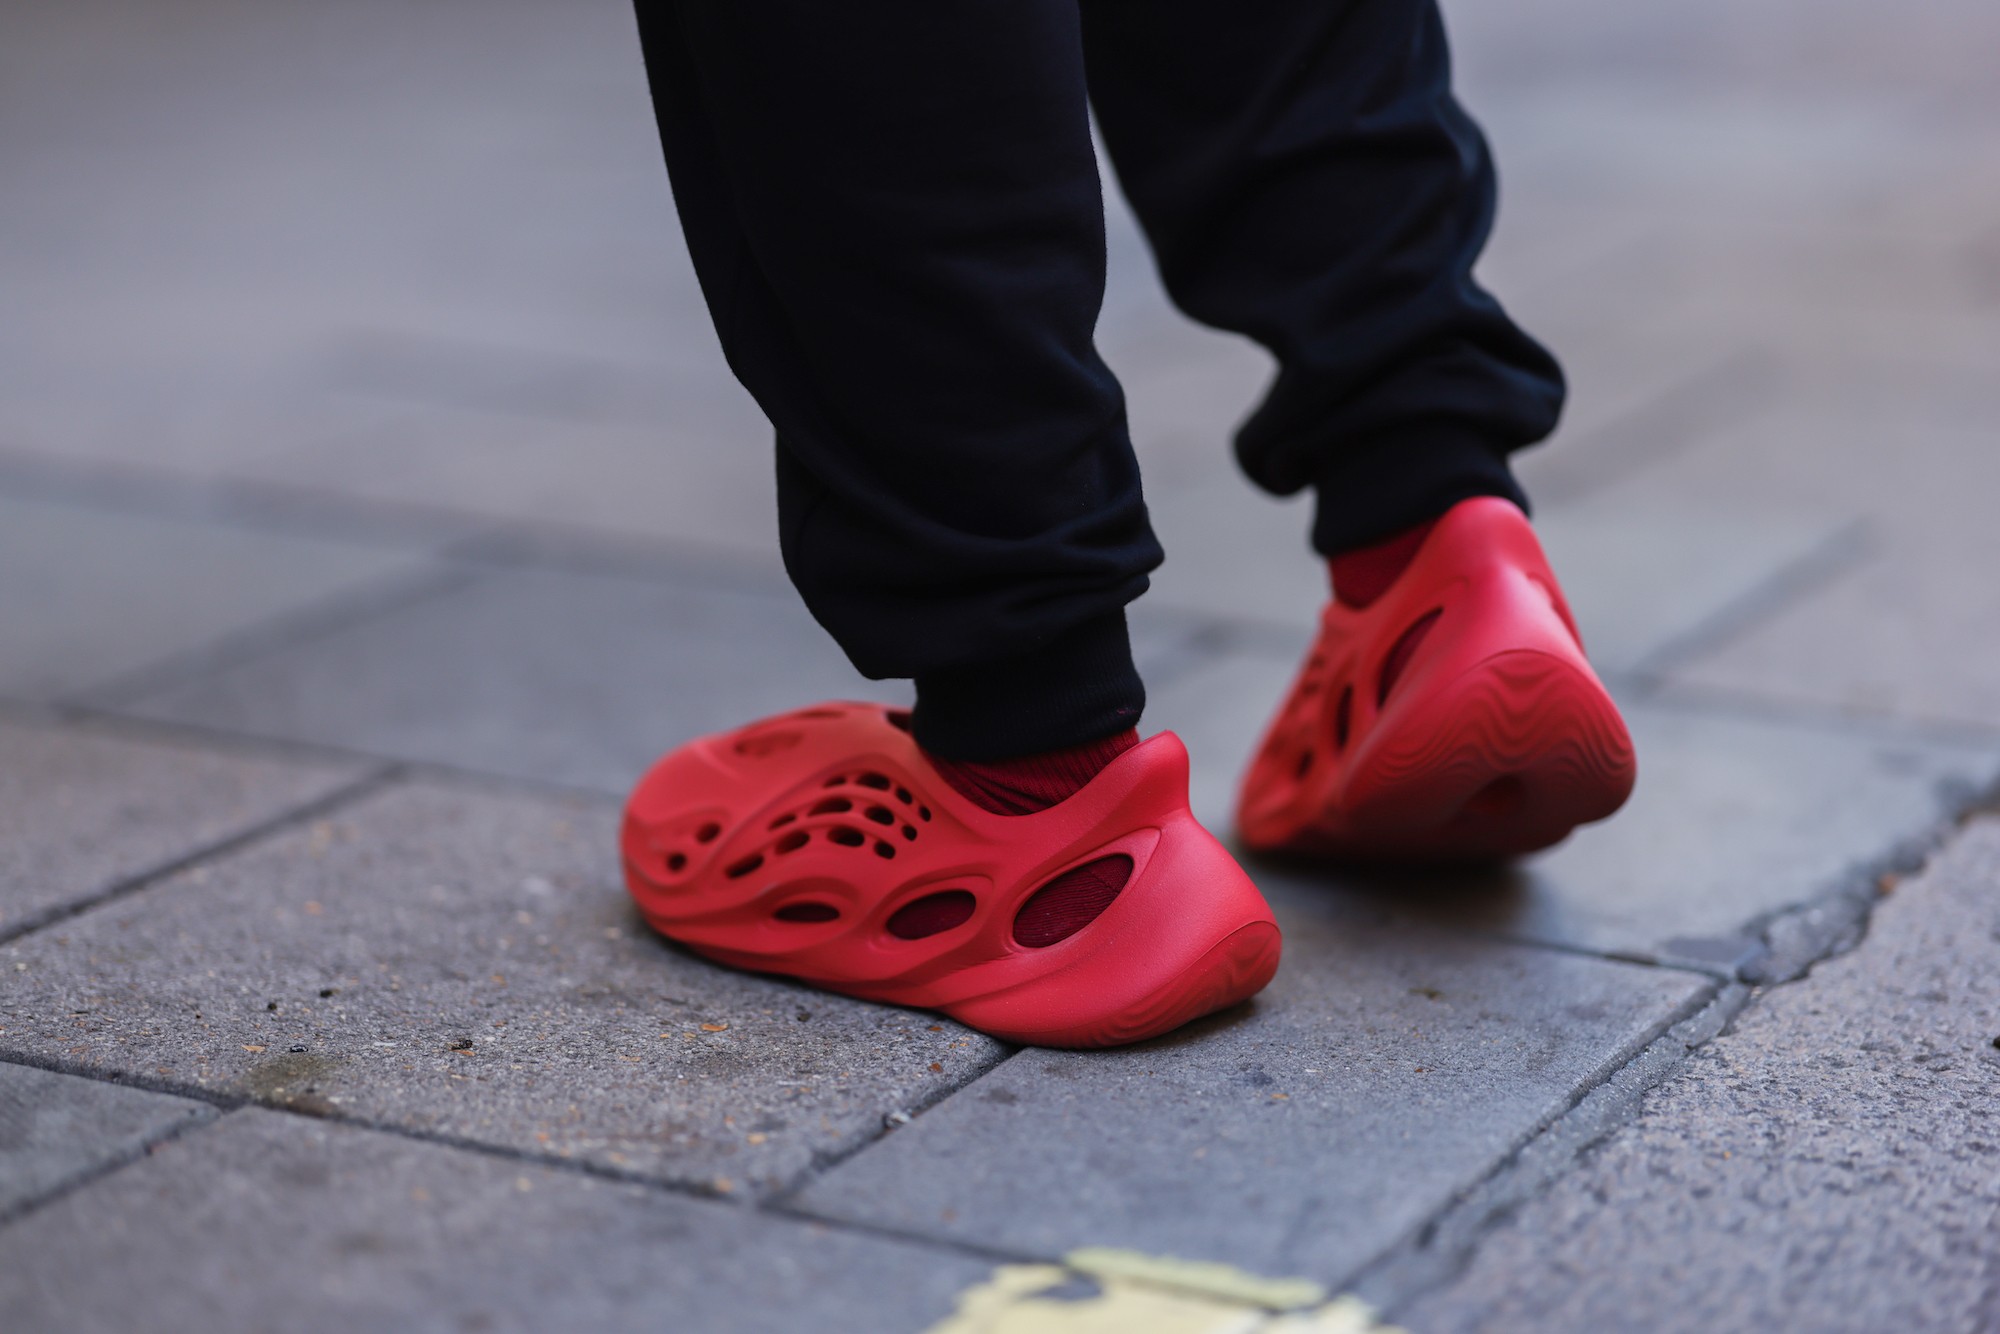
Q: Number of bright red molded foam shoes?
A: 2